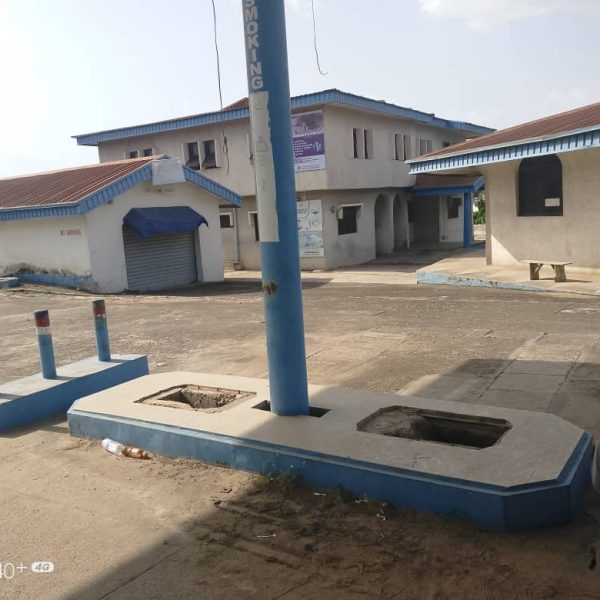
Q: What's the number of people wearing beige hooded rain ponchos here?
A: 0